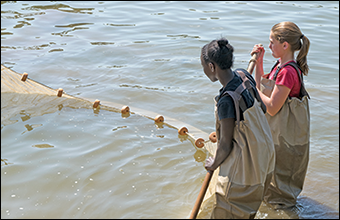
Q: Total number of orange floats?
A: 8